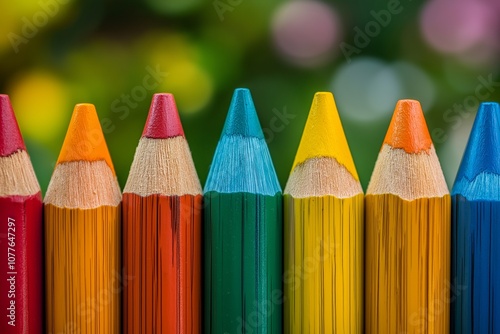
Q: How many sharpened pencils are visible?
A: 7